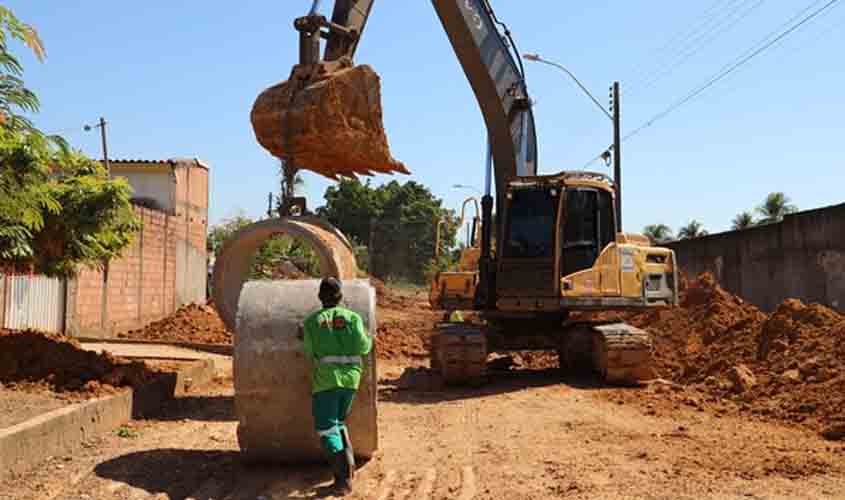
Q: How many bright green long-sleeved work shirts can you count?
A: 1